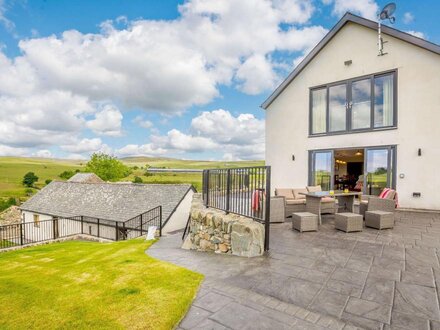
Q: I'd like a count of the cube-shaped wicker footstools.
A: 3